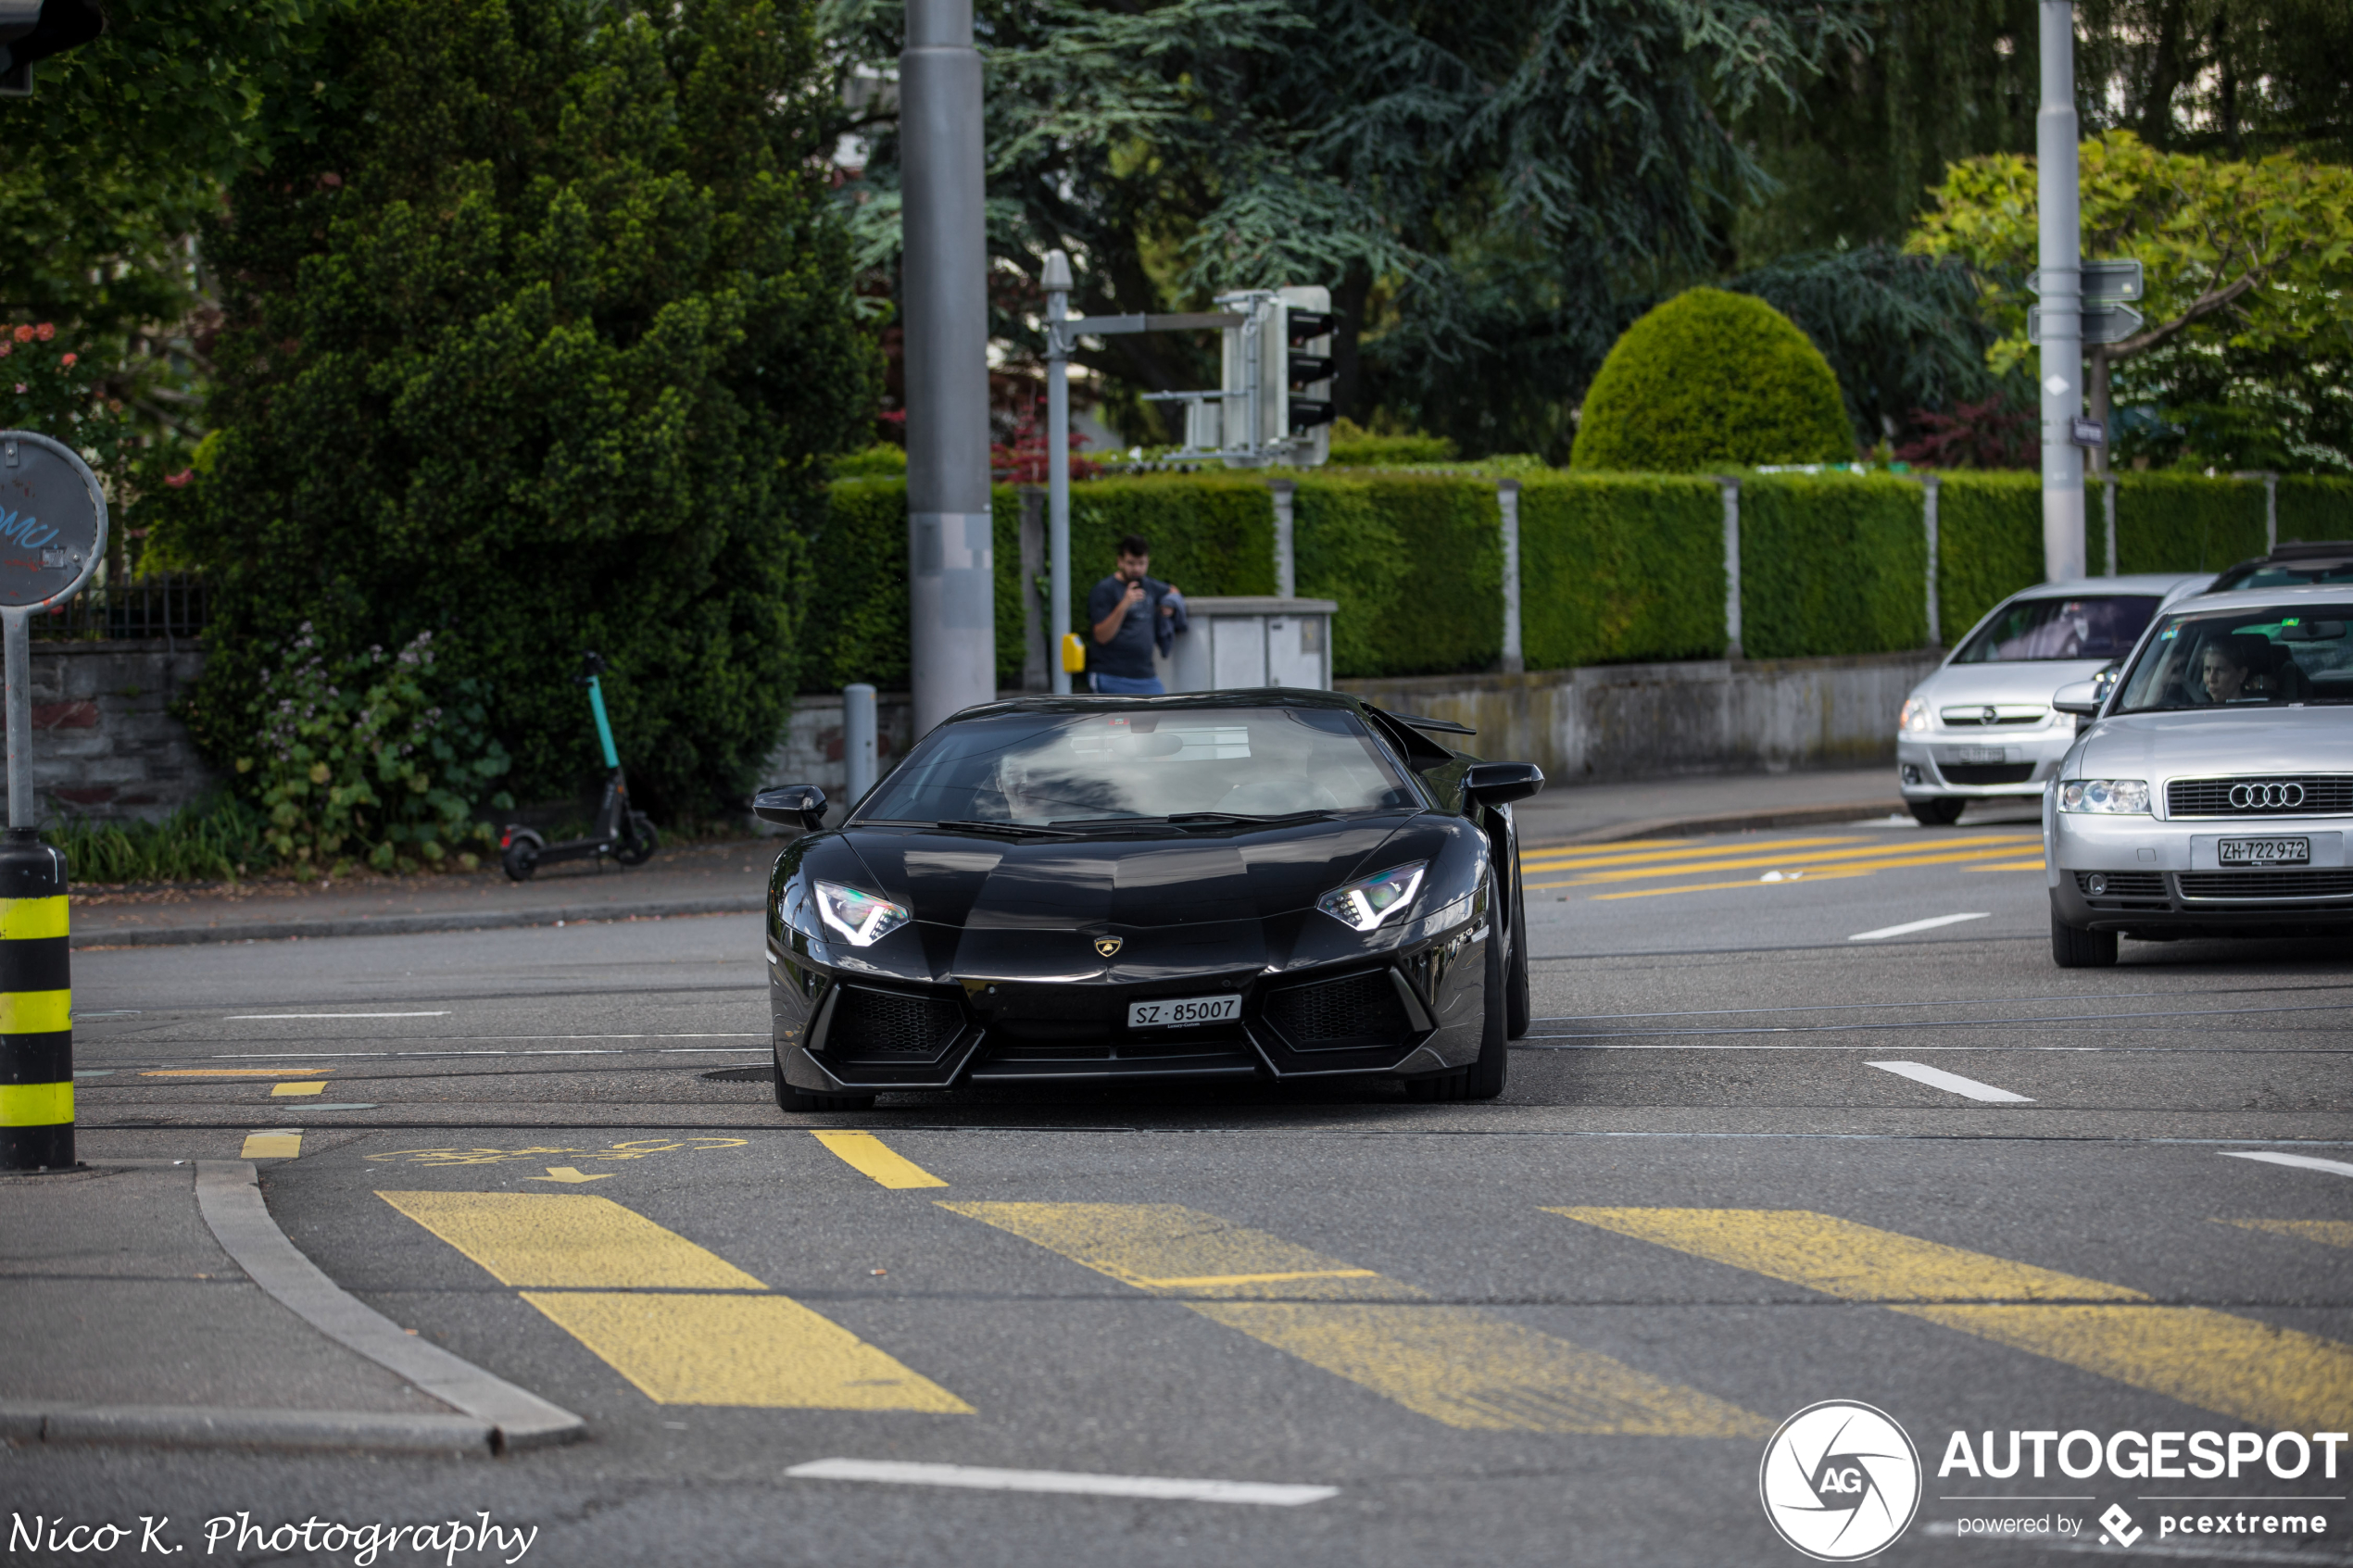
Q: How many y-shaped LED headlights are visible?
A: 2